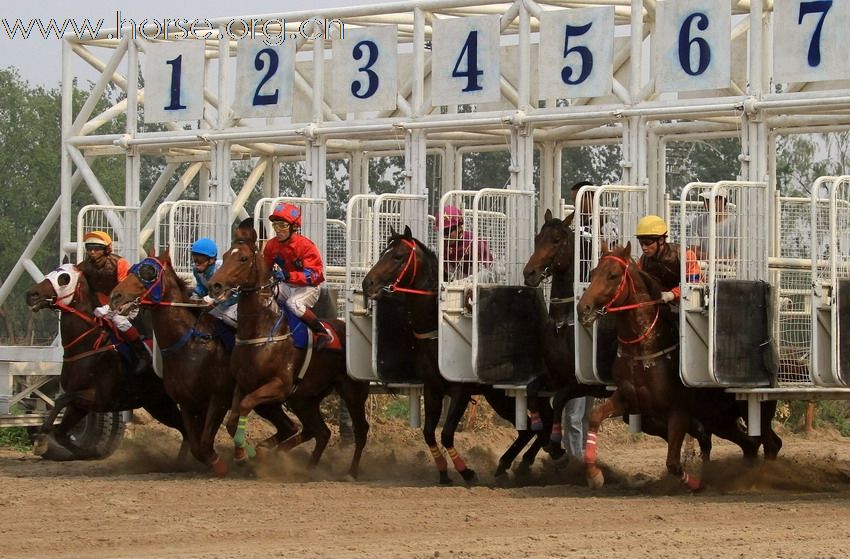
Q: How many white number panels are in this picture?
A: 7